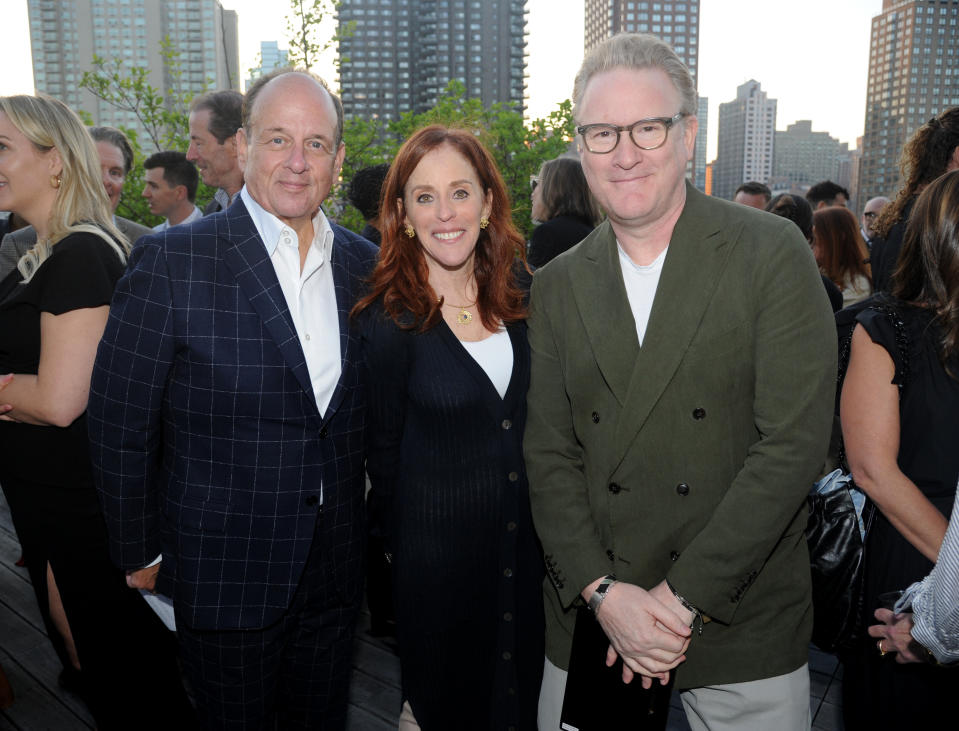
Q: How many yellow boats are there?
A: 0